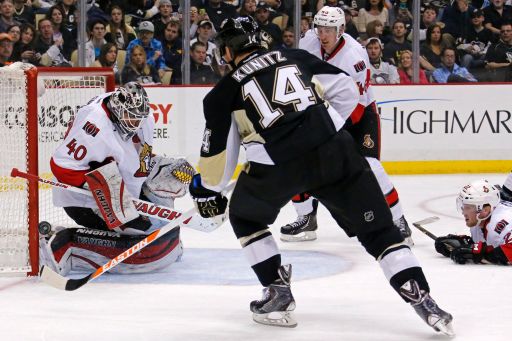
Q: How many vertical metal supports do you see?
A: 4